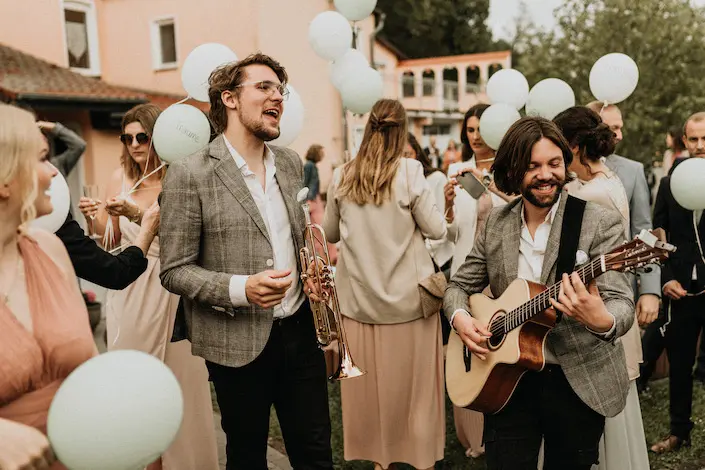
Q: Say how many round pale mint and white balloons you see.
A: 14